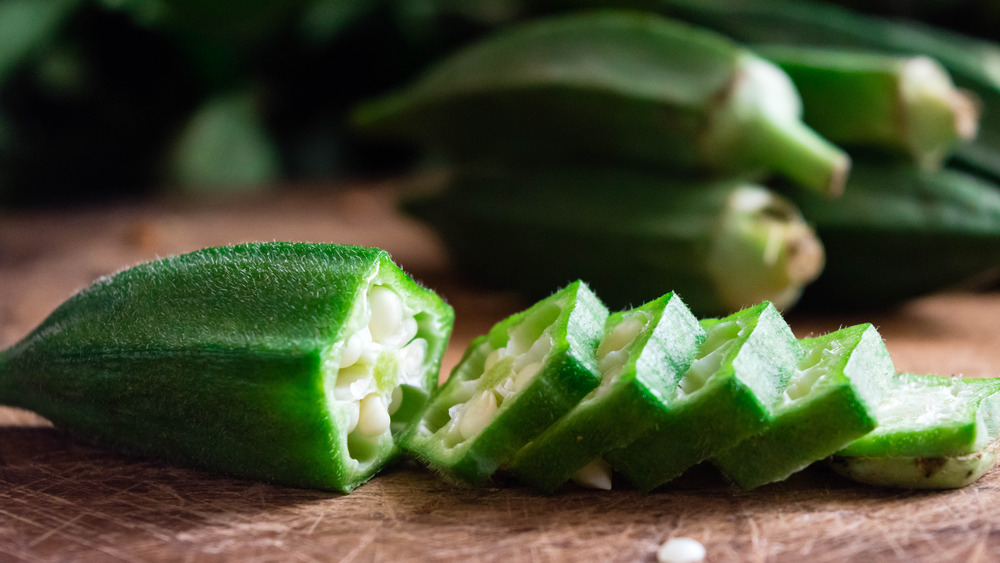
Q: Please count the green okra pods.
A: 6